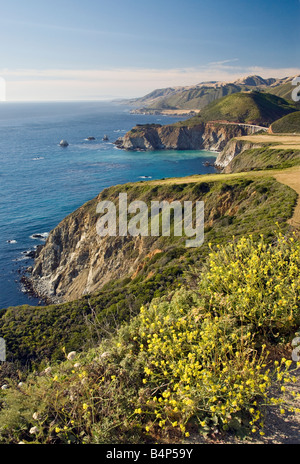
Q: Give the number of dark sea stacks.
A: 3